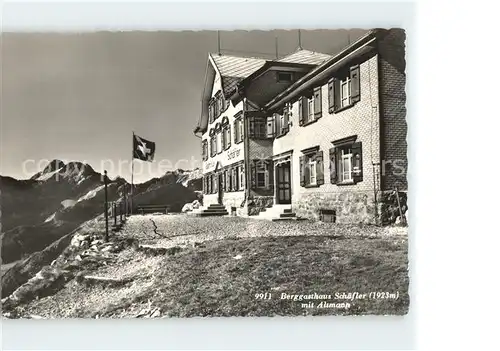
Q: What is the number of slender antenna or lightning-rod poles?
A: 4